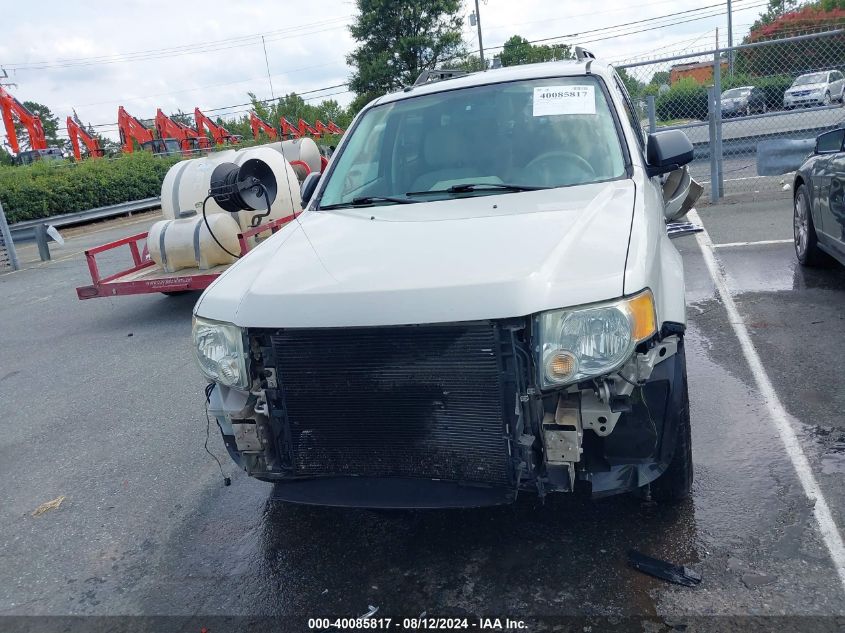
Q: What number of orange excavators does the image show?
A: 10